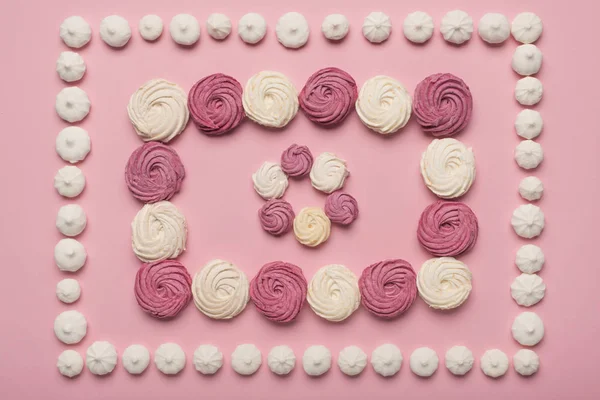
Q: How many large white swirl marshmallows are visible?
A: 8